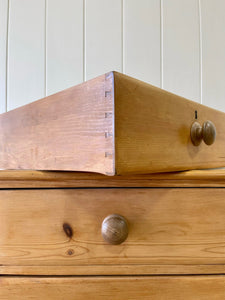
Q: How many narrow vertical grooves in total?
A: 6